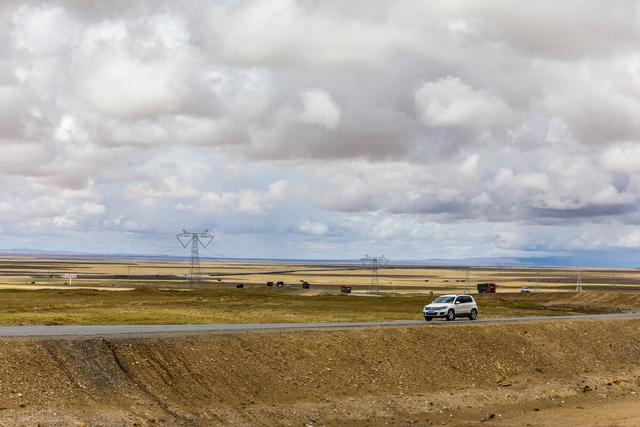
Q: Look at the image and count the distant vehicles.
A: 7